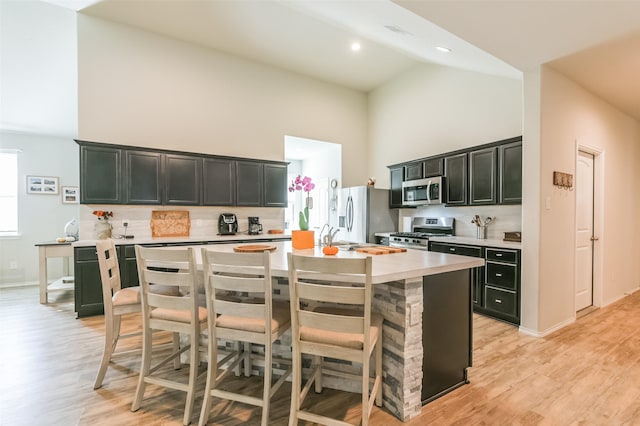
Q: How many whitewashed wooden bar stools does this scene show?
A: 4